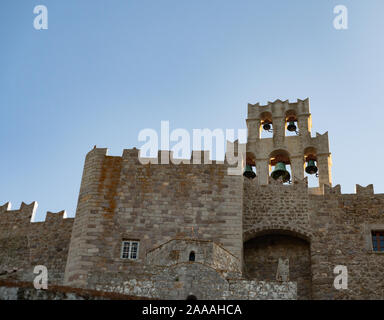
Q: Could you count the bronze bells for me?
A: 5